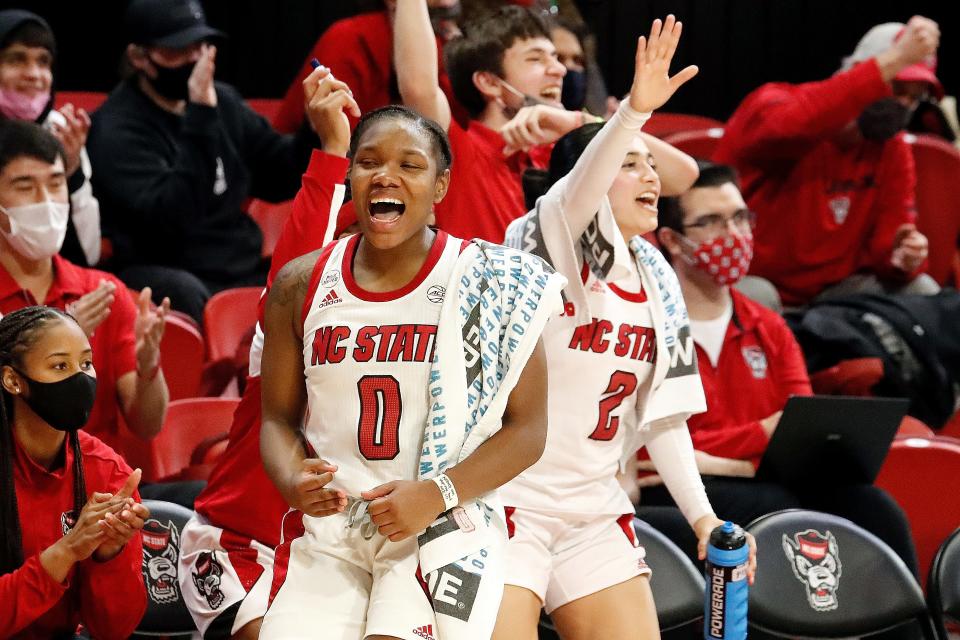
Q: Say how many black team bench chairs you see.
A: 4